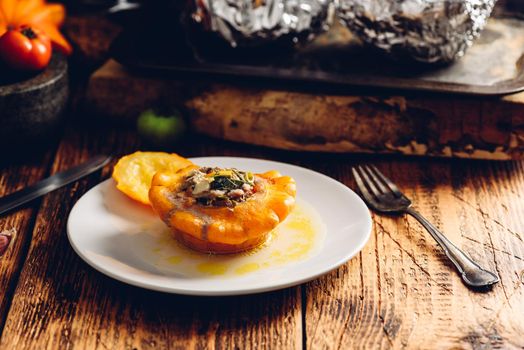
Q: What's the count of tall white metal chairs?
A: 0